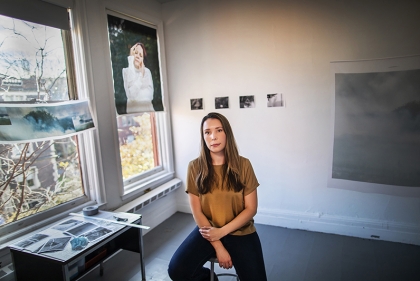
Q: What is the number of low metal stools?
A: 1